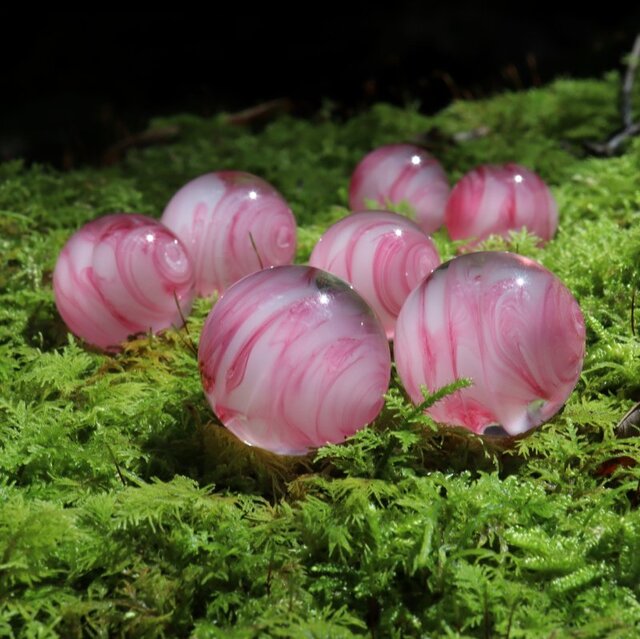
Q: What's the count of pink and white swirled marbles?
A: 7